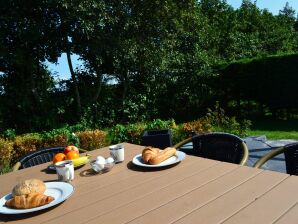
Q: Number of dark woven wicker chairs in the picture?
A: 3